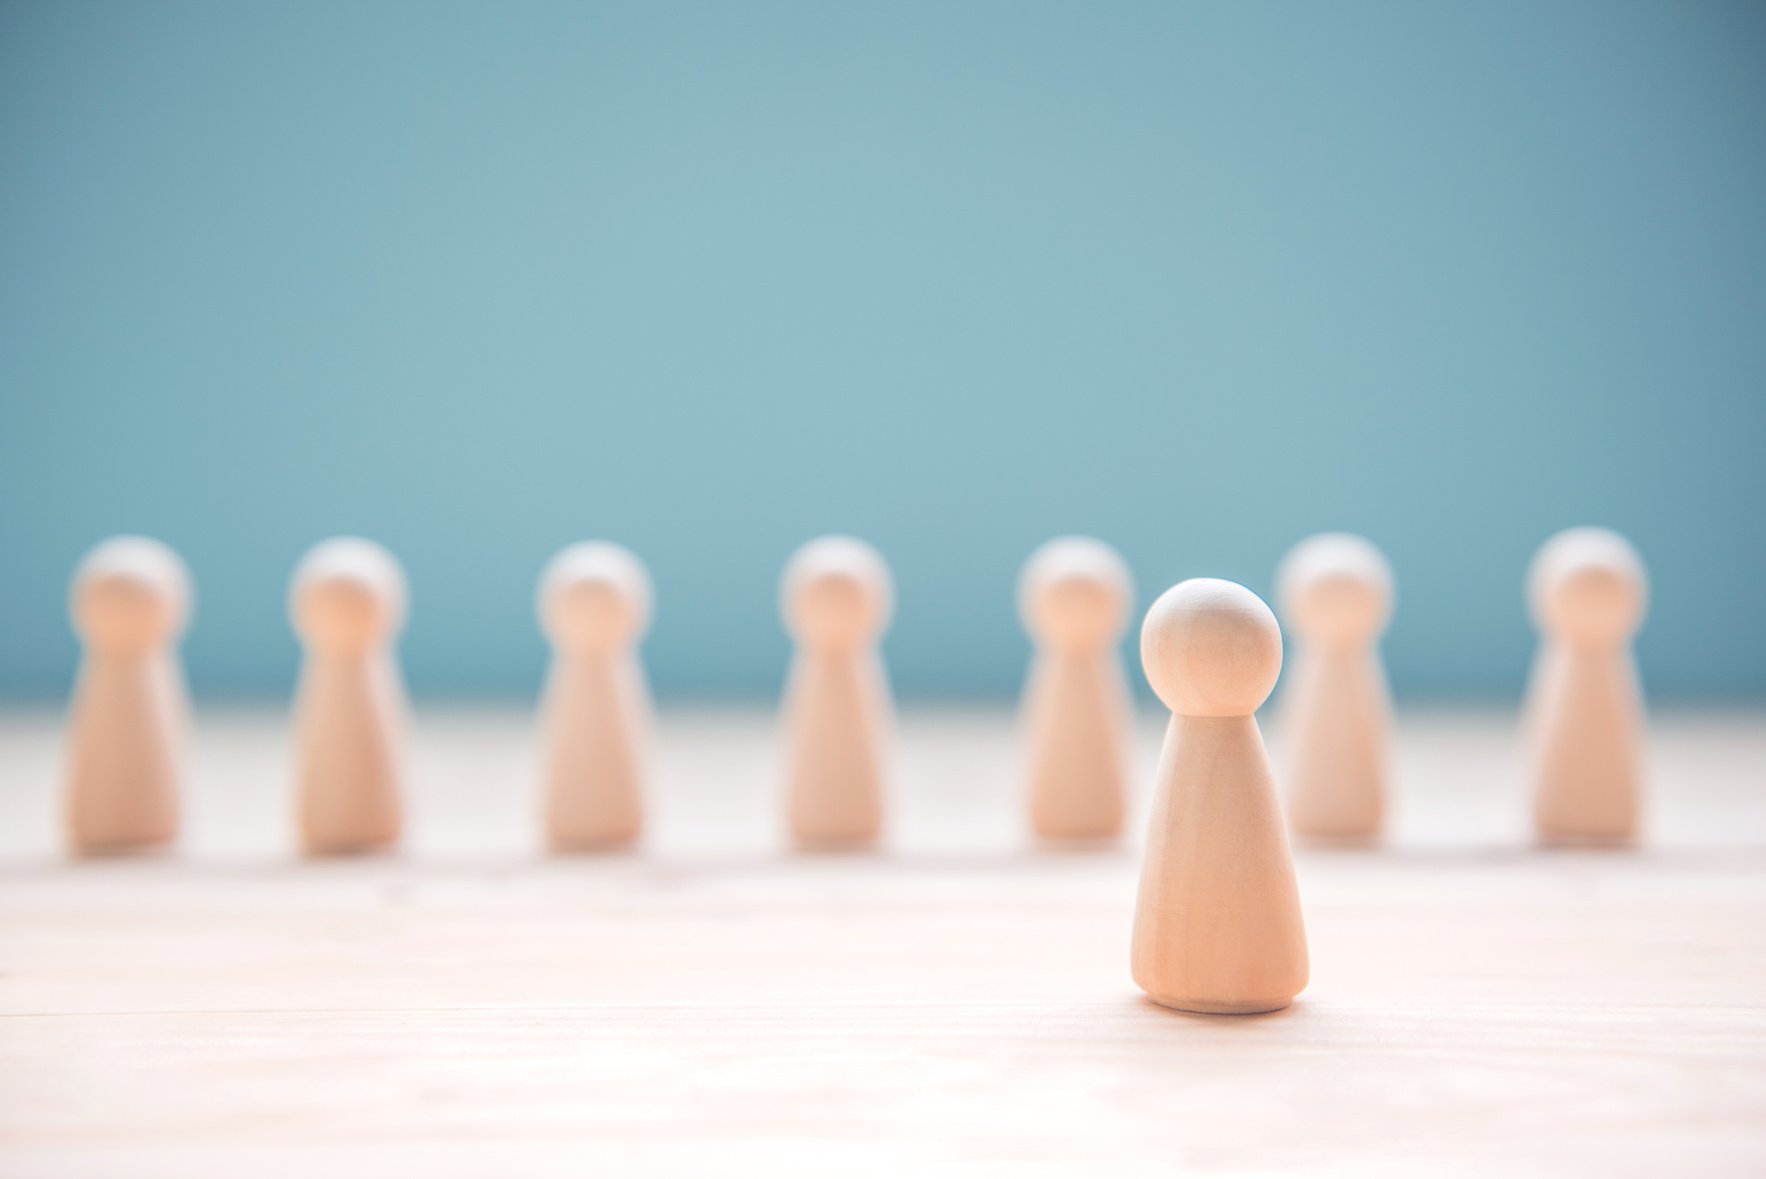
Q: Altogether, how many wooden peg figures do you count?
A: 8